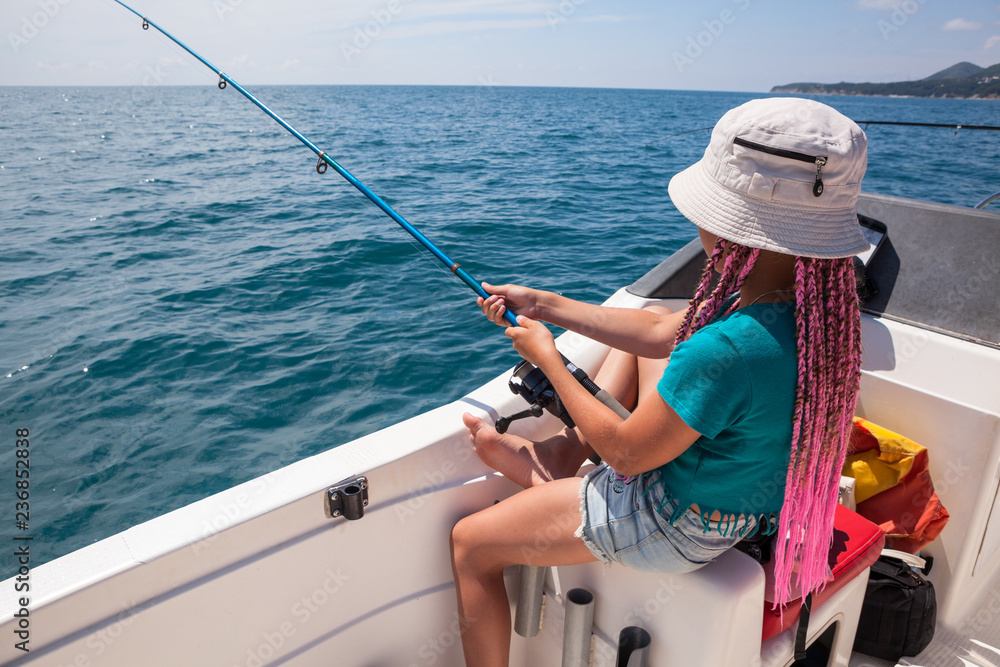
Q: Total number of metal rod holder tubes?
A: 3